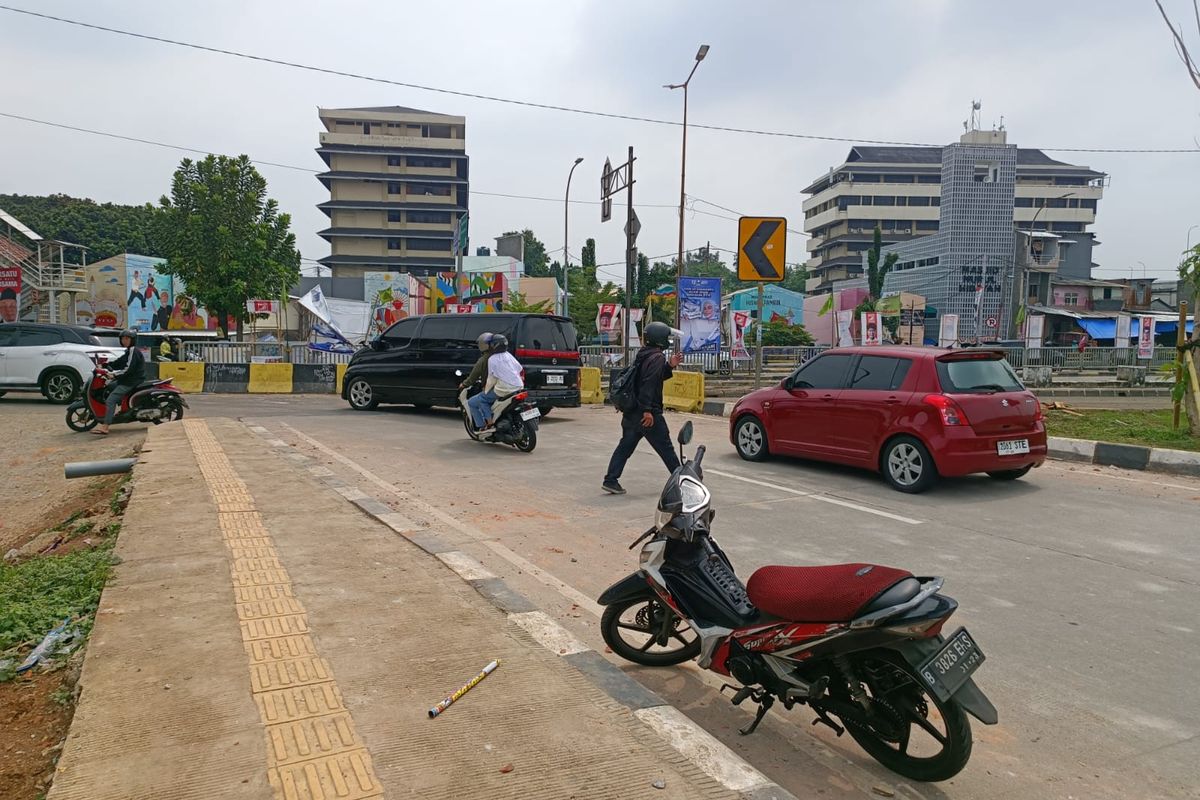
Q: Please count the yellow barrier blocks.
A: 5